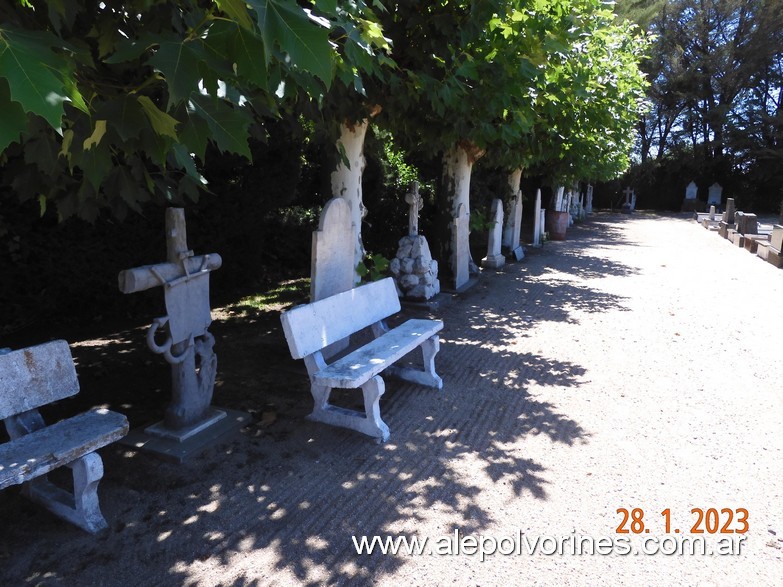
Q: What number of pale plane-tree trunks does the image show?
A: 3